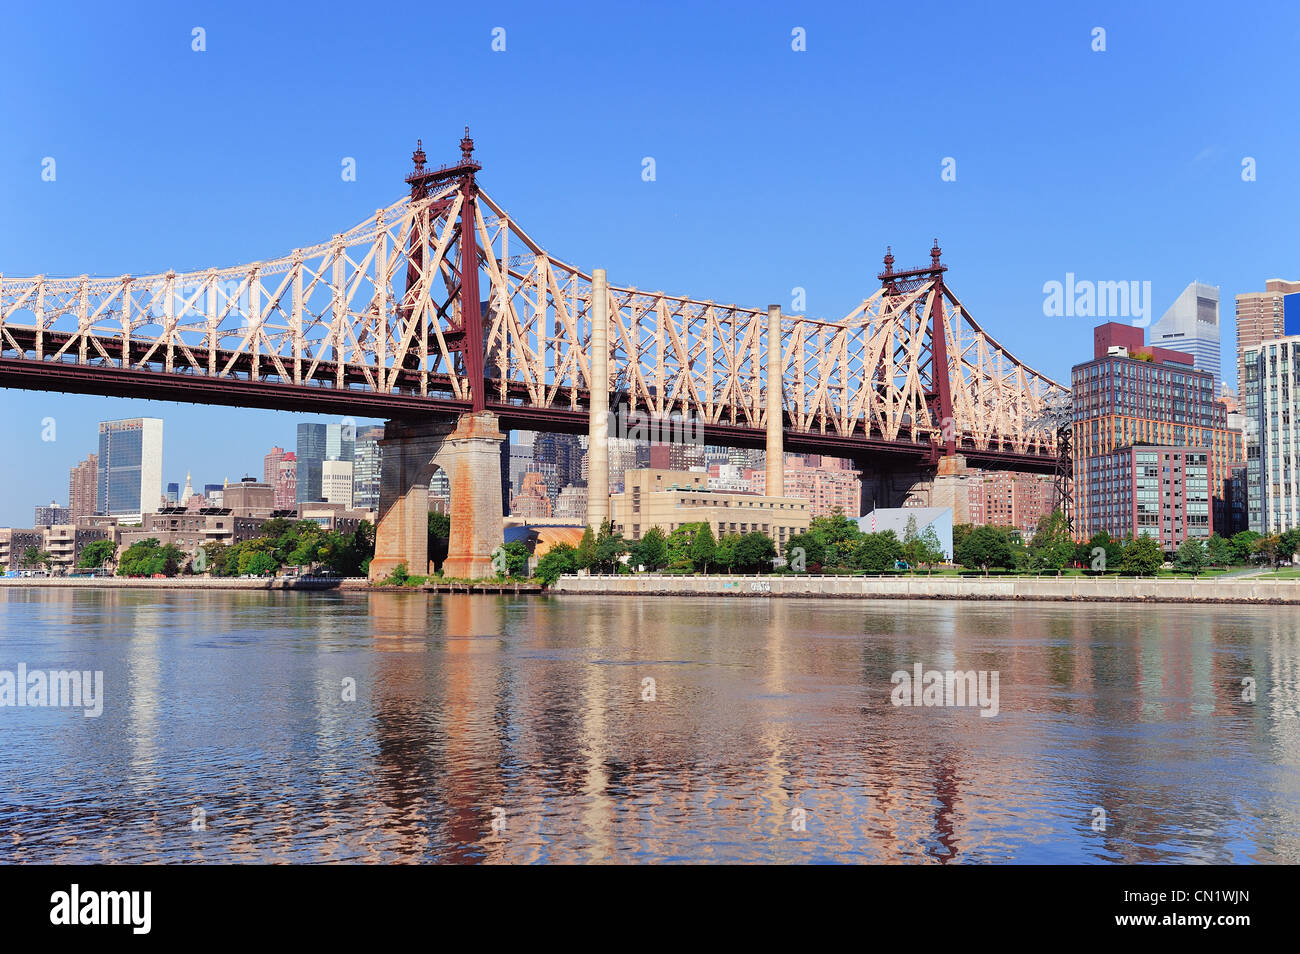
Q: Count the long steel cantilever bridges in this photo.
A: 1